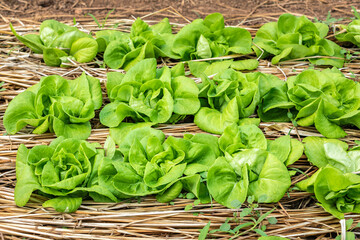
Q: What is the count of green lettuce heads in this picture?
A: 13